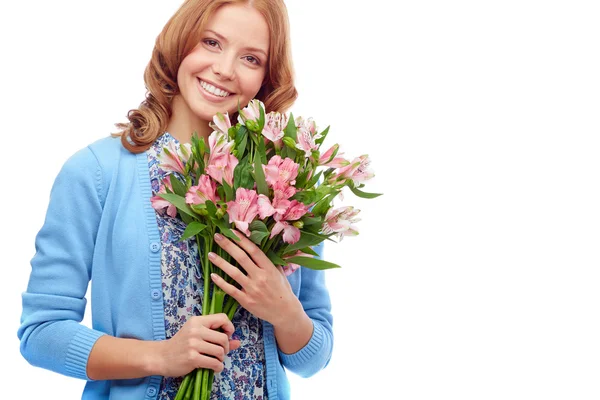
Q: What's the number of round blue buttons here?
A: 3